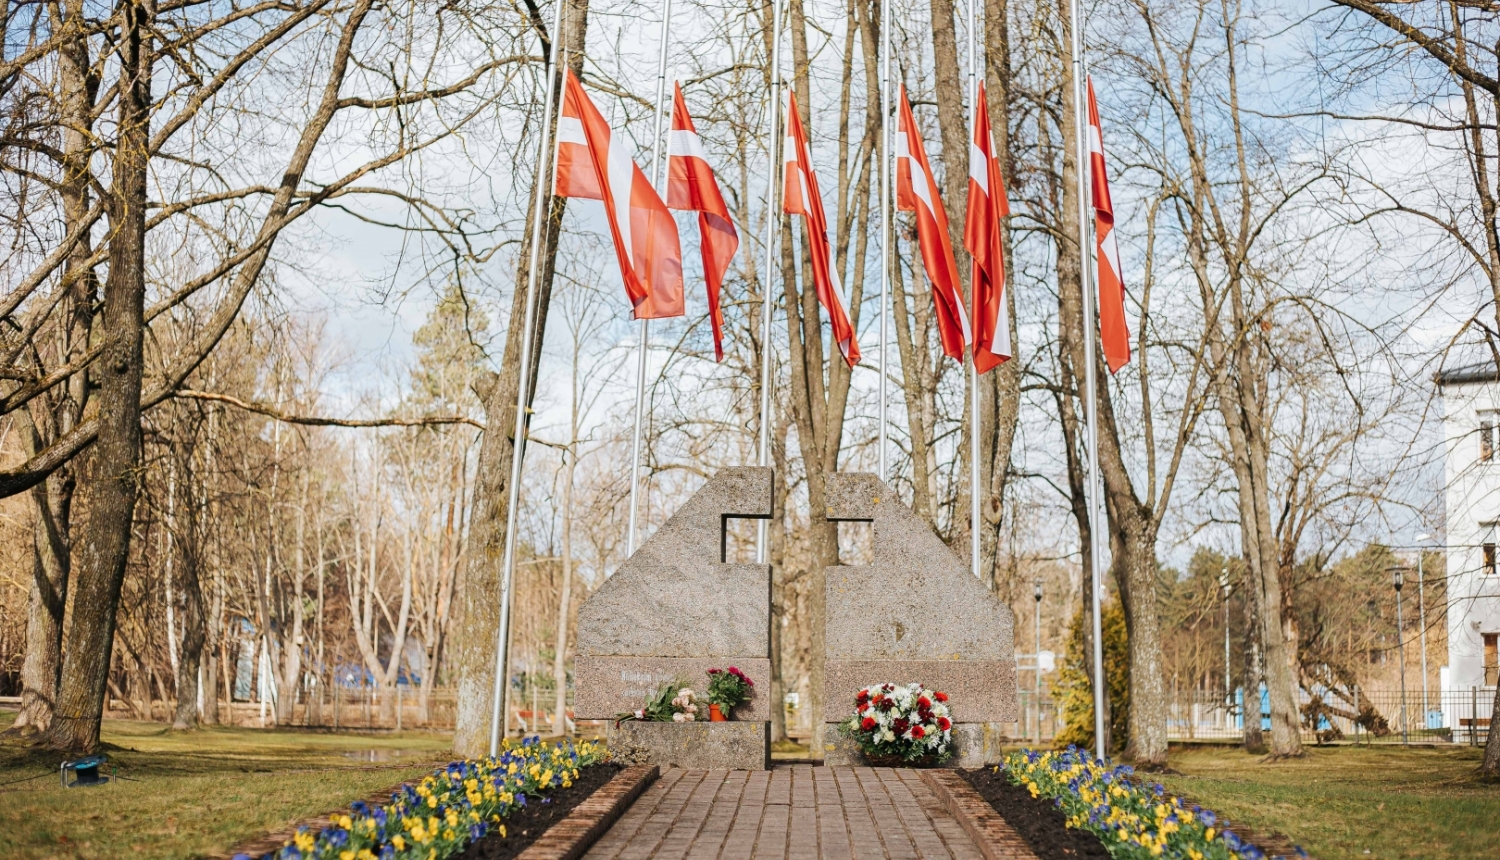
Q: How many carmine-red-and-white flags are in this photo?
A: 6